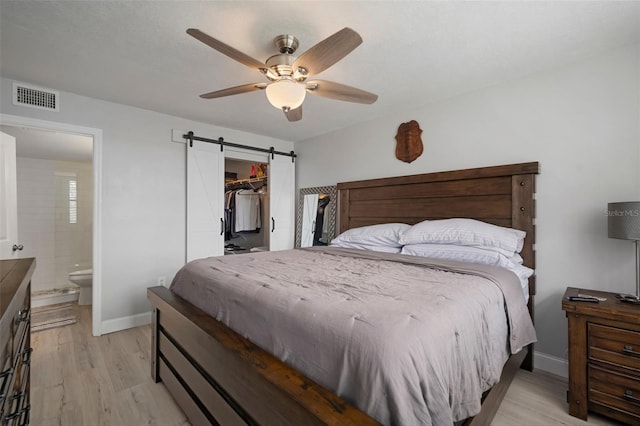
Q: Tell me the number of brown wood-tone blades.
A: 5